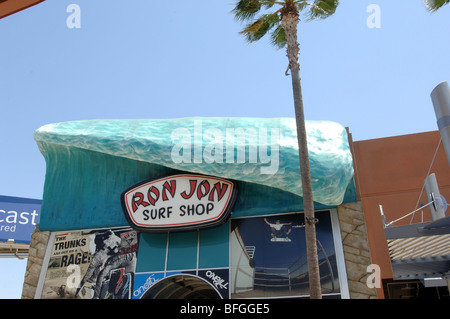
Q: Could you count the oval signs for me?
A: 1